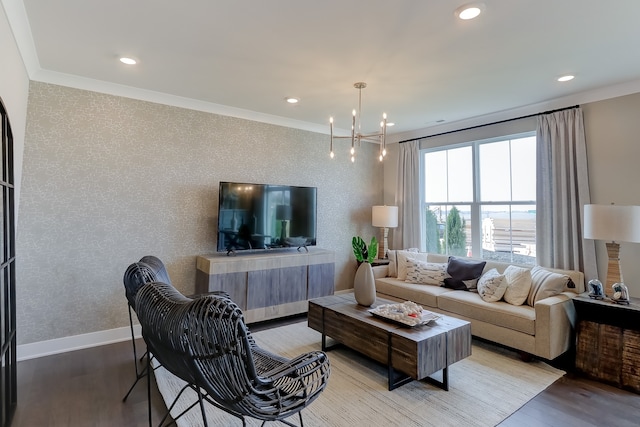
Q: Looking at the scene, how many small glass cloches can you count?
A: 2